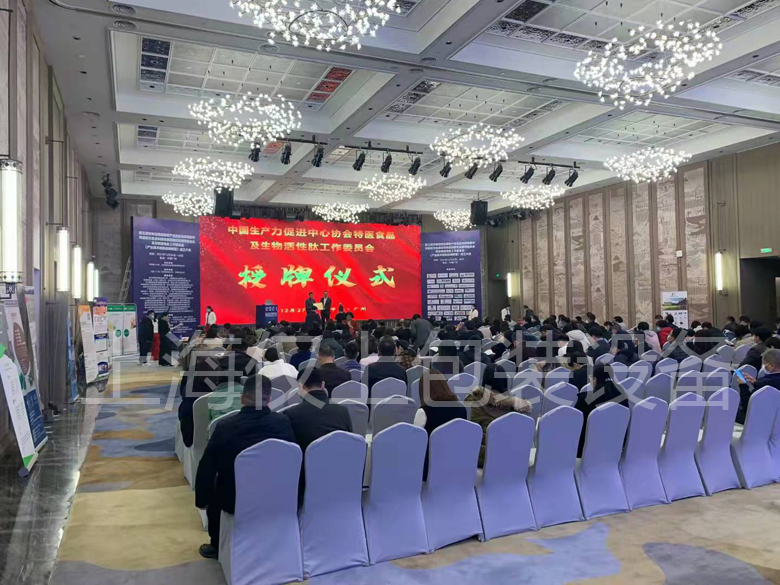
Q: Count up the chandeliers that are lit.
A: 11